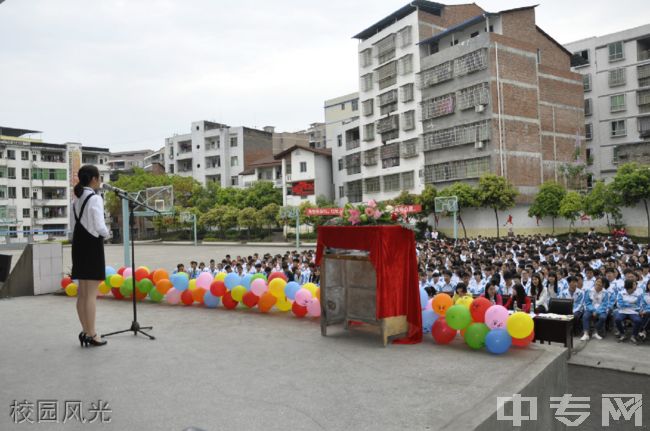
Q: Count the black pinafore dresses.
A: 1